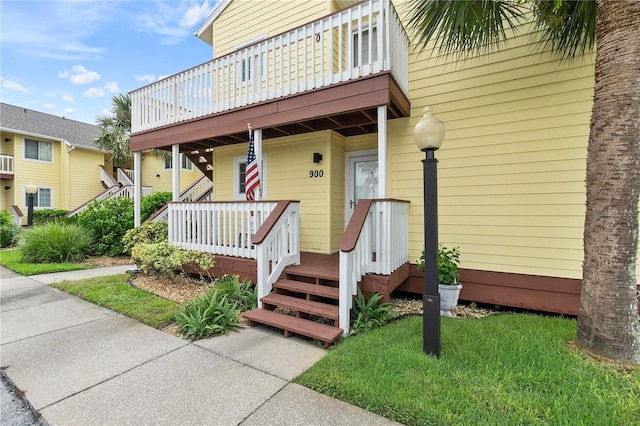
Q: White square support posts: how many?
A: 4